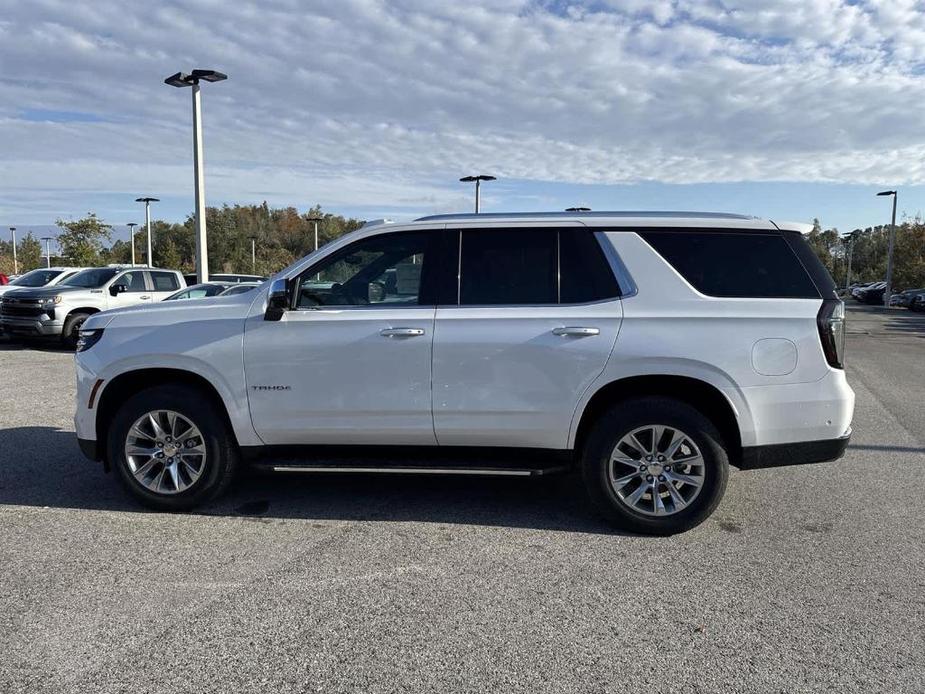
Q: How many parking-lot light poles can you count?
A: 11